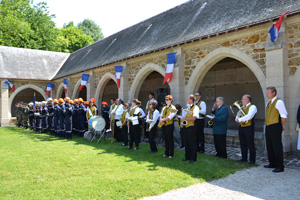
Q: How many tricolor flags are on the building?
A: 7